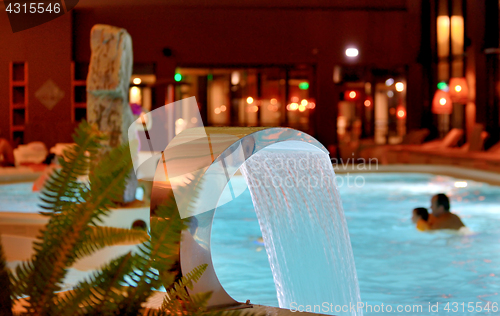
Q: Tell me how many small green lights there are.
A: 3